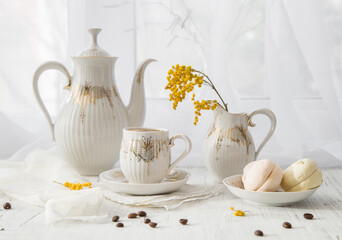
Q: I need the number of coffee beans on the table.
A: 11